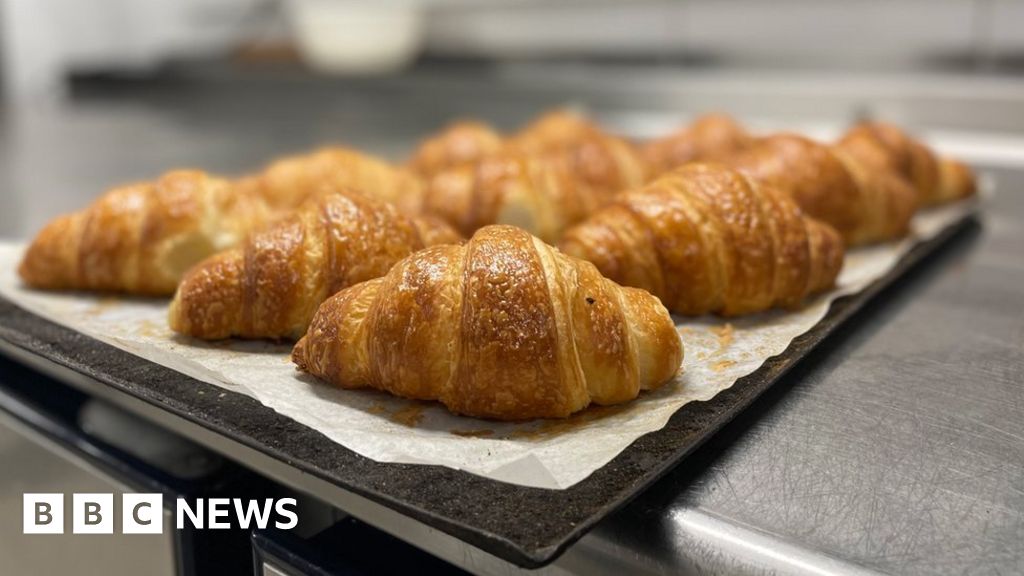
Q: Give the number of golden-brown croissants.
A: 11